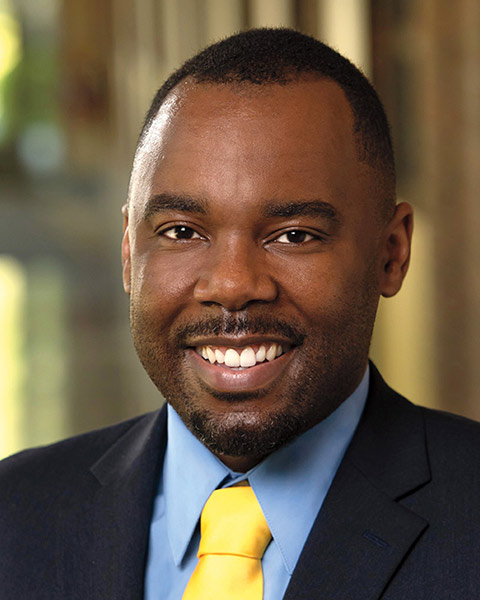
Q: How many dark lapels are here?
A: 2